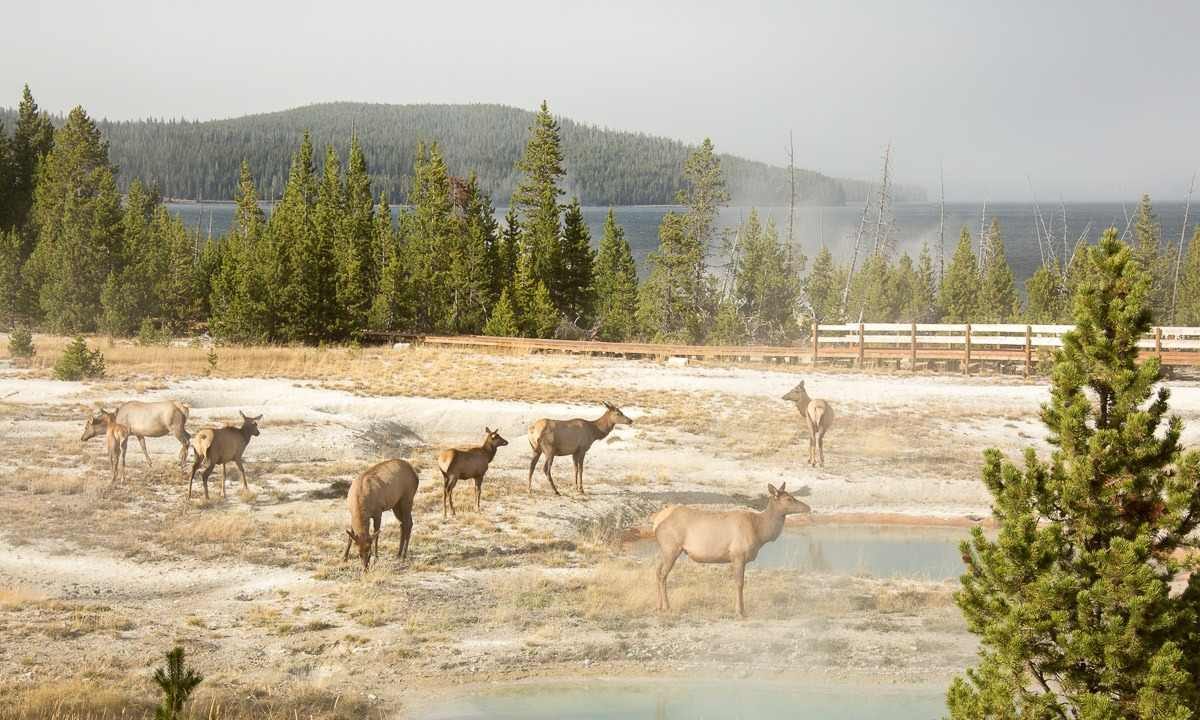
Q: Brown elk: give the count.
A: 8